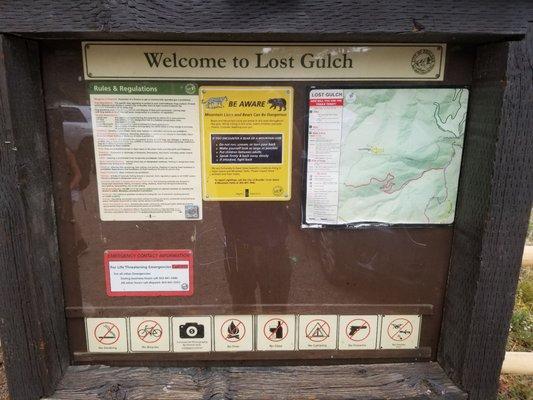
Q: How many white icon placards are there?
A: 8